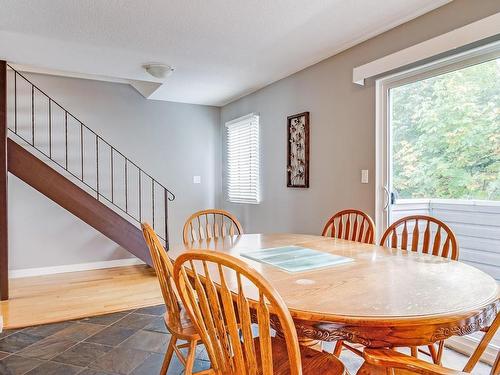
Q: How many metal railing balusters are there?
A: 11